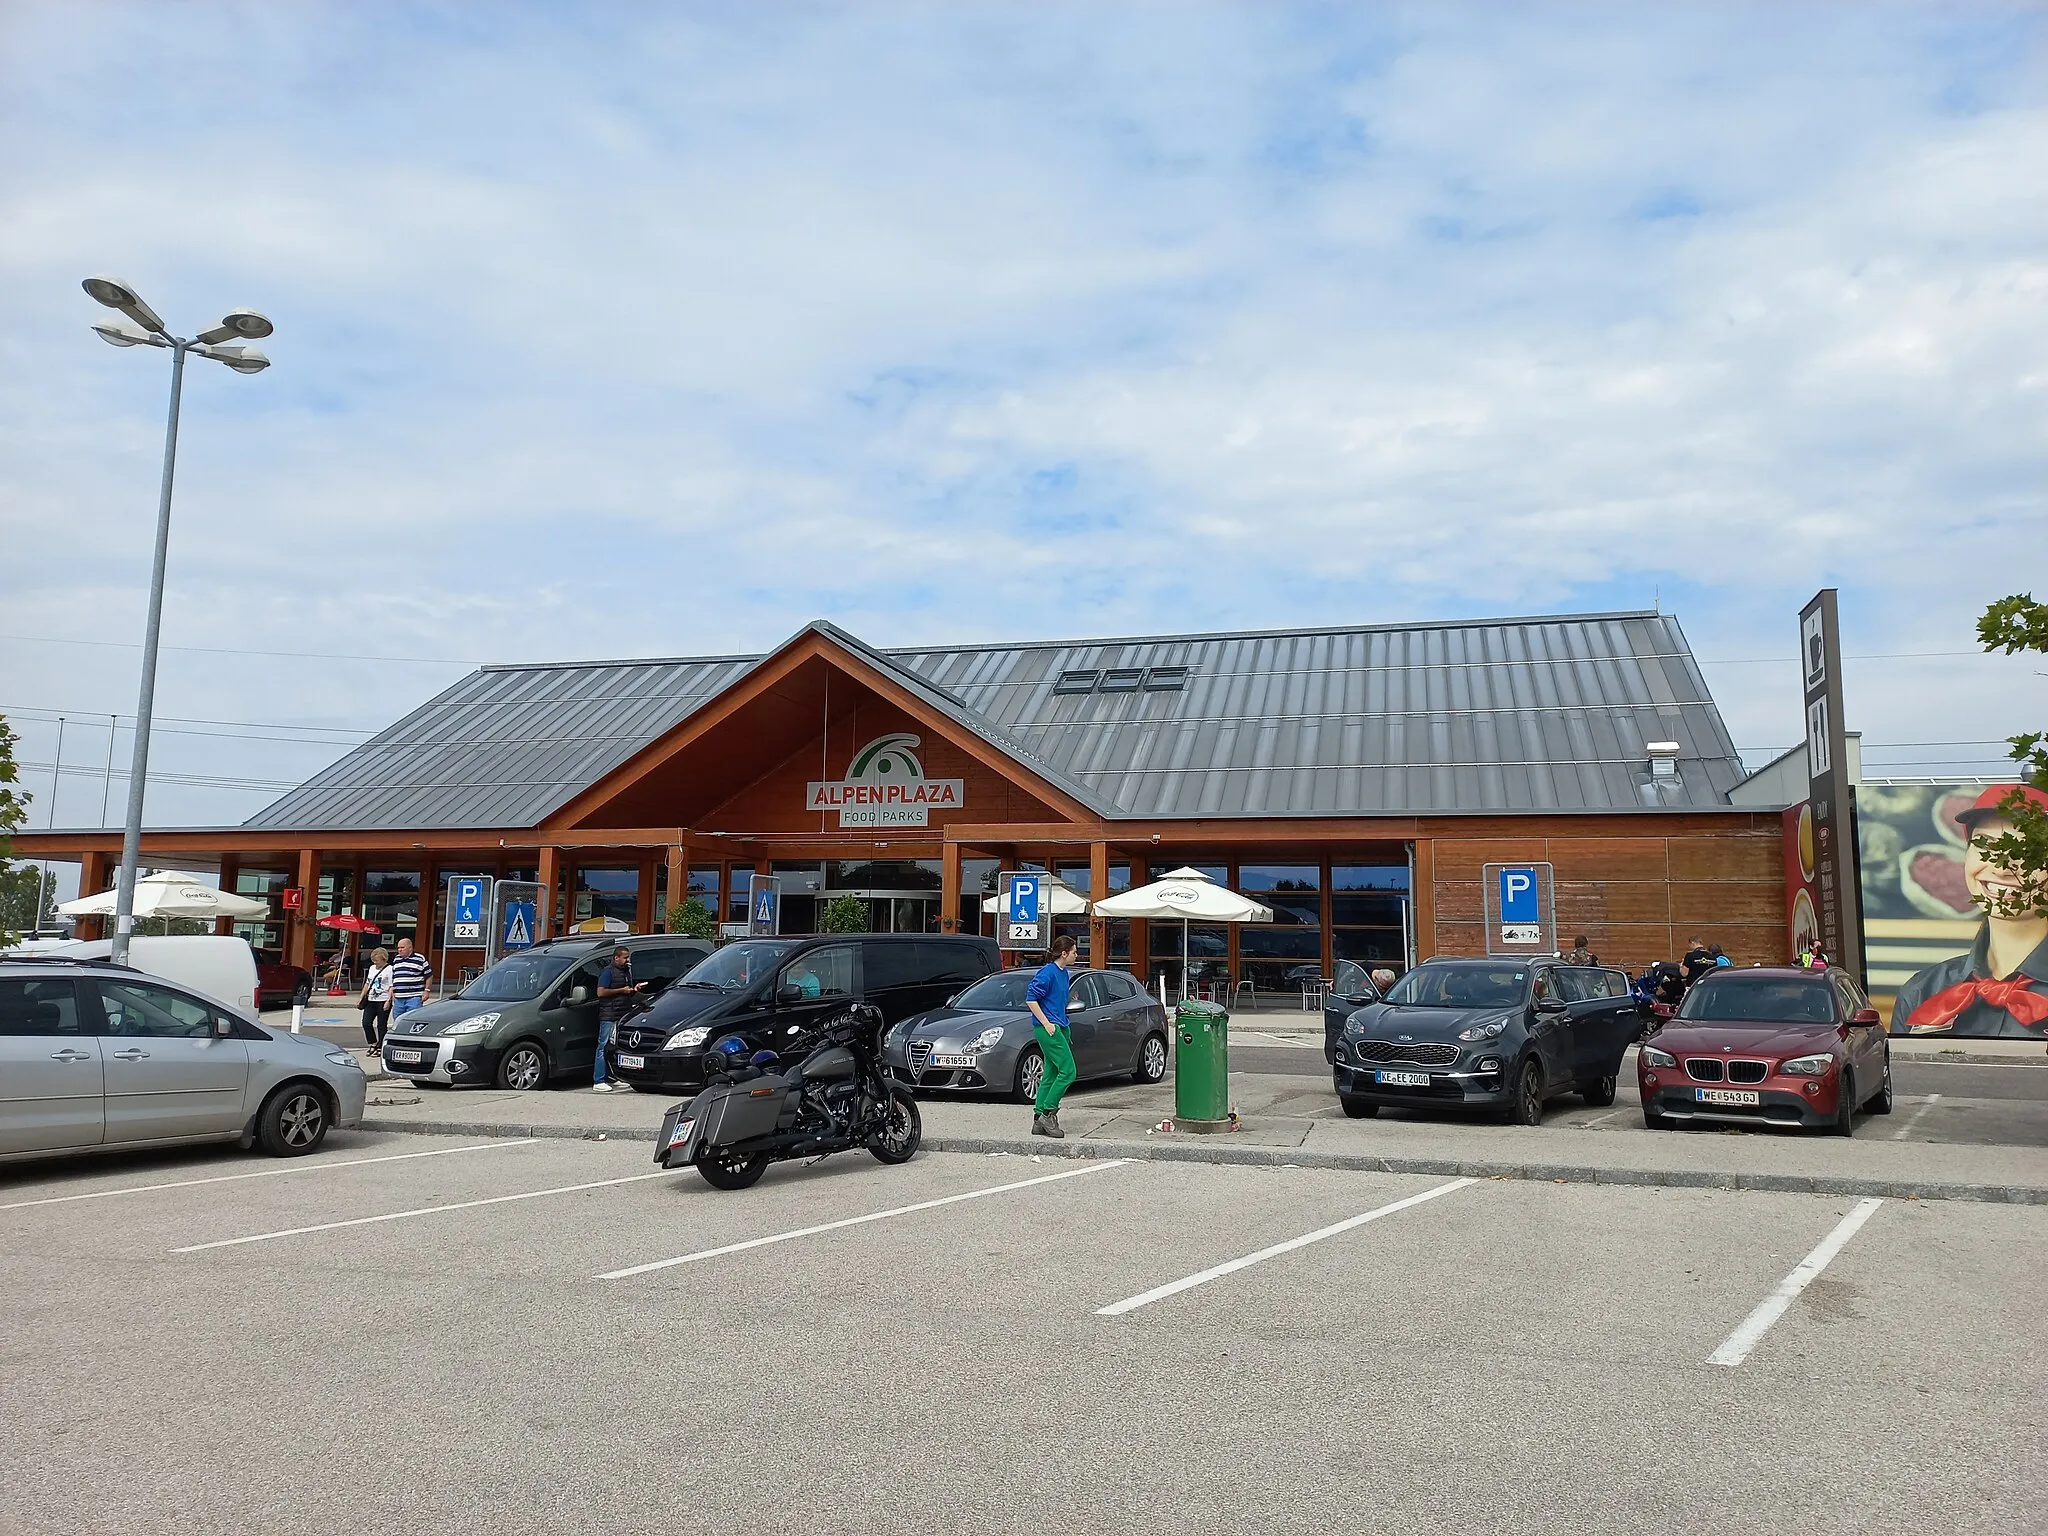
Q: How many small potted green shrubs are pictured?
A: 2